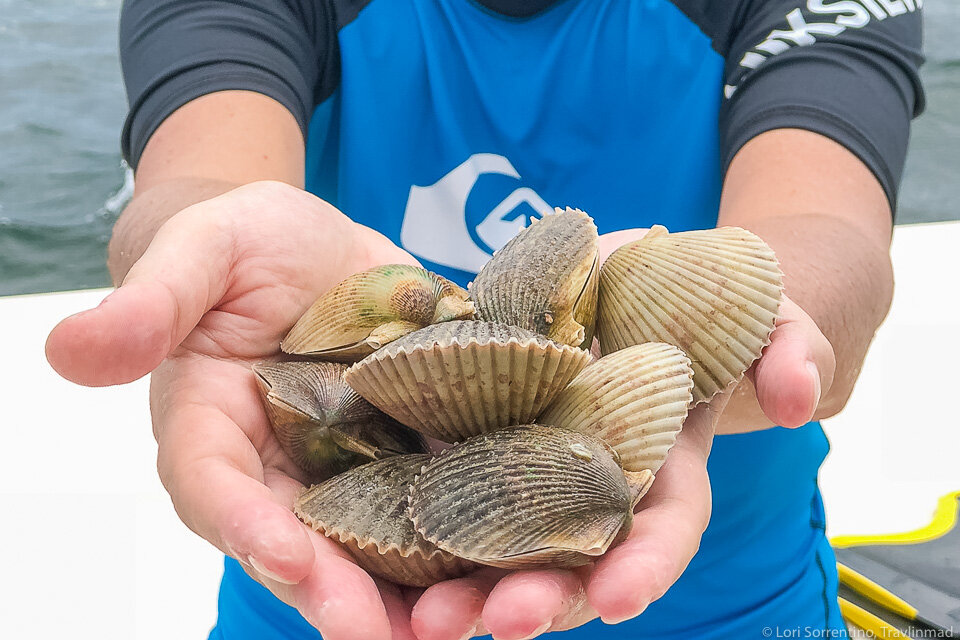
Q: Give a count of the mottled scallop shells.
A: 8